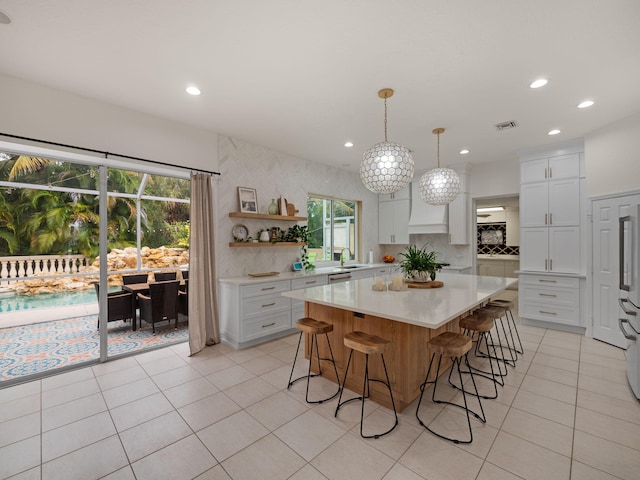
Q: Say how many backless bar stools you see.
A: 6